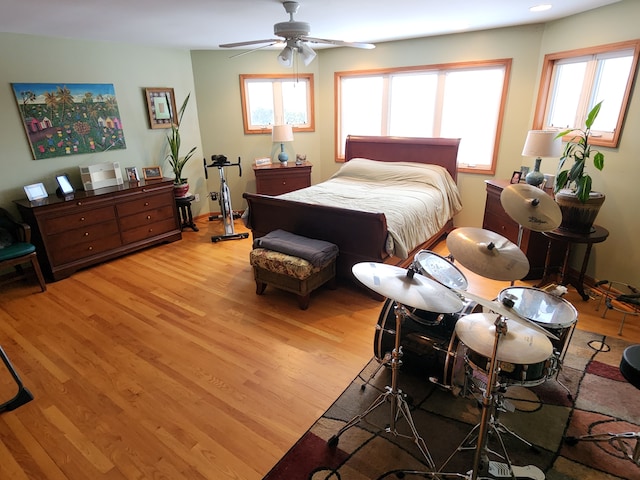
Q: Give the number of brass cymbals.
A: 5